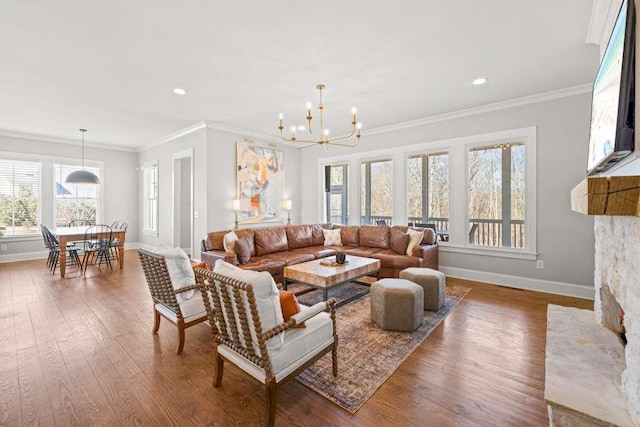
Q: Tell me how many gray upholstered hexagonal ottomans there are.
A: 2